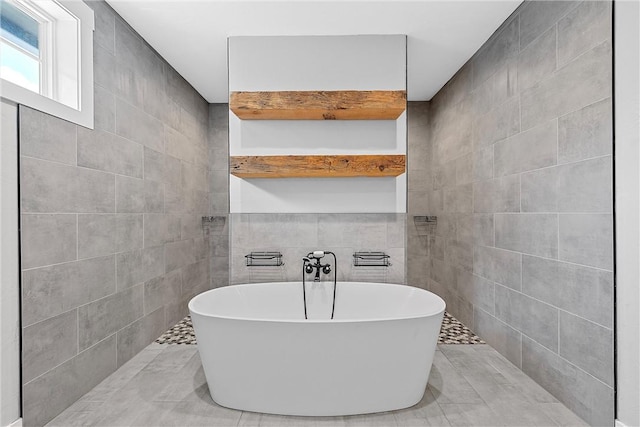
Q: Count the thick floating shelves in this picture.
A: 2